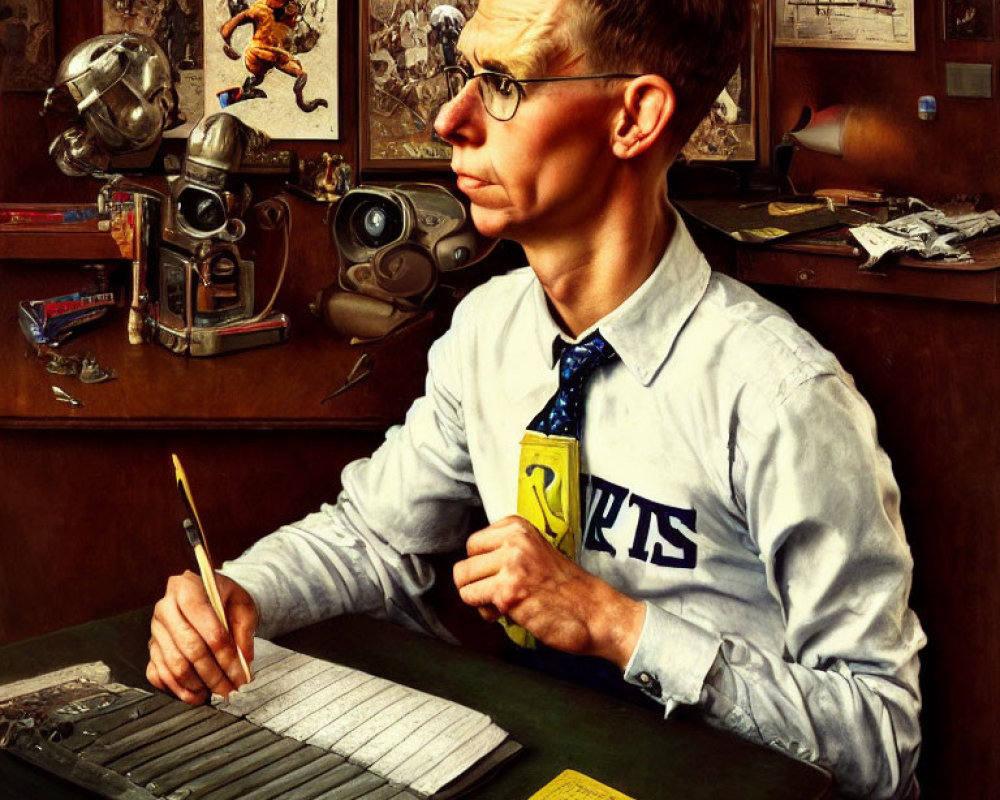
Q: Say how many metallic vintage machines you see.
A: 3